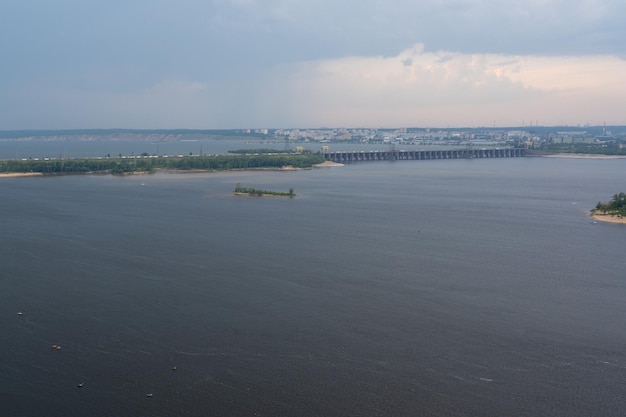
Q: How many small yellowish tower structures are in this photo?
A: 3